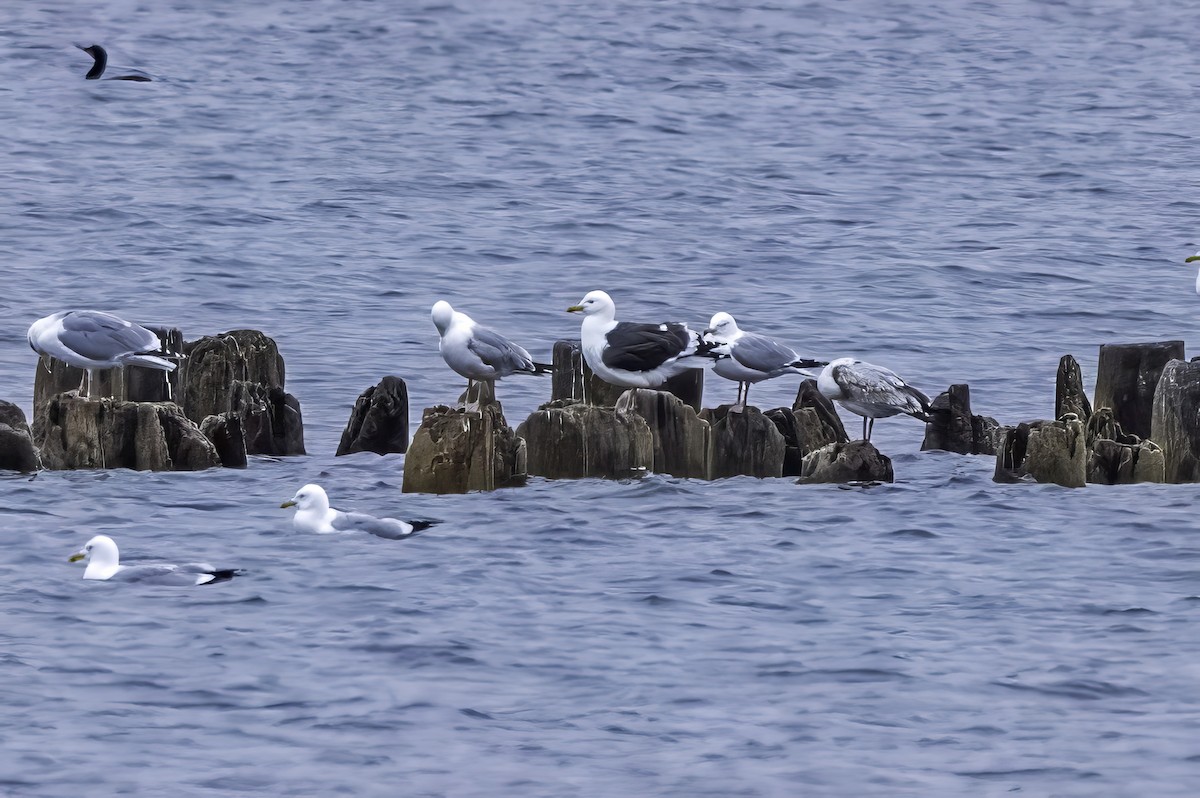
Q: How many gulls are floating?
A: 2